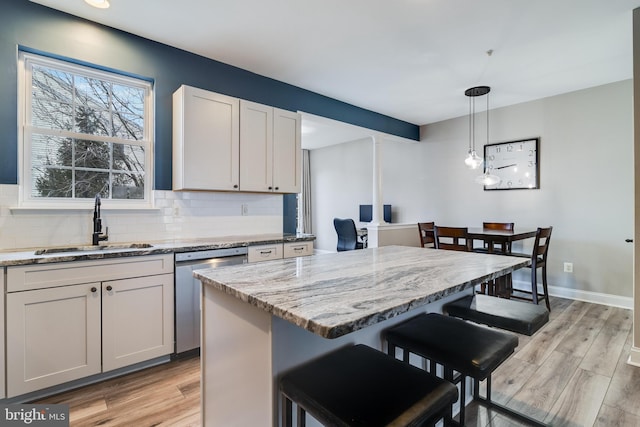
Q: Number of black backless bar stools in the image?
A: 3